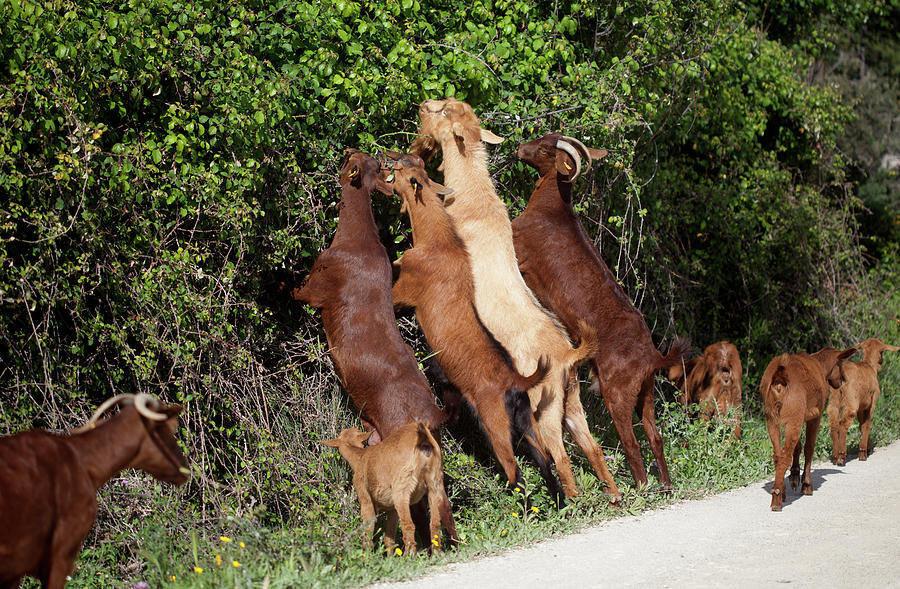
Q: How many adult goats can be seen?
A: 5